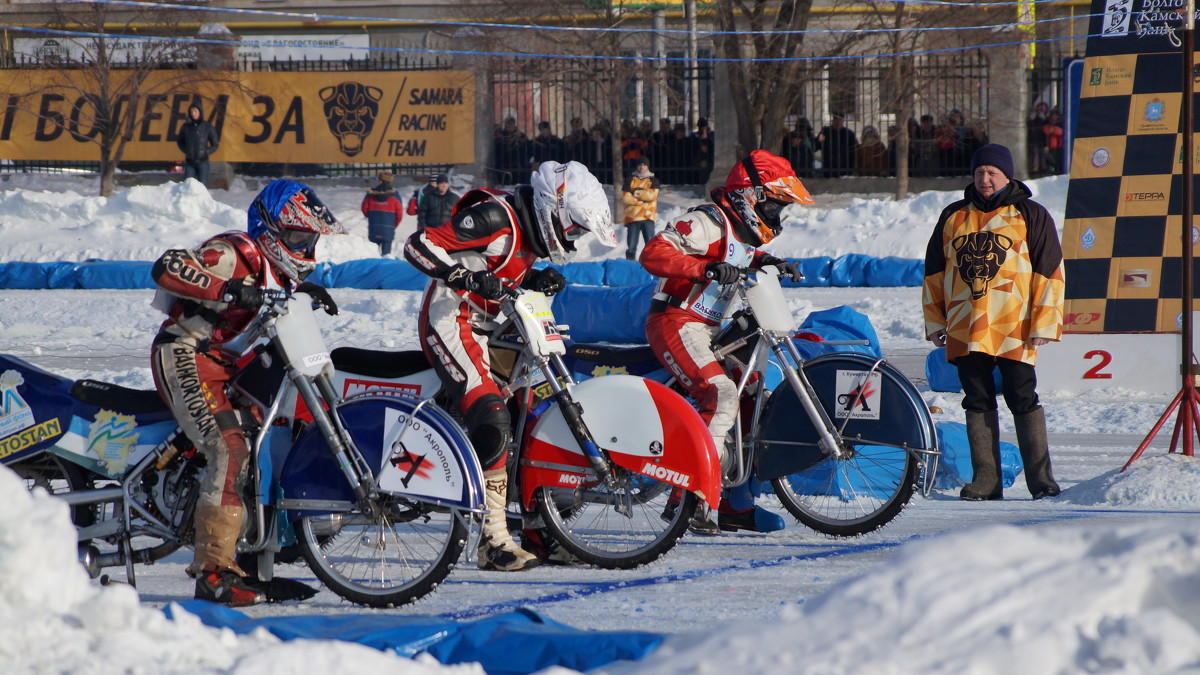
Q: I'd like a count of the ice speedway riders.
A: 3